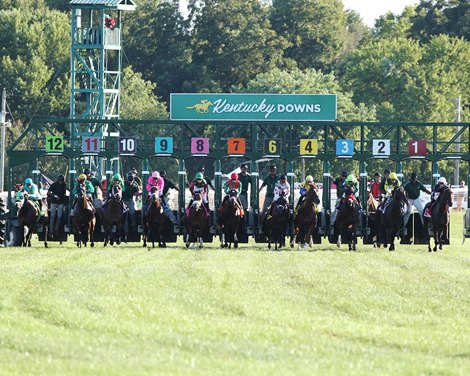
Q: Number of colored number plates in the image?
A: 11